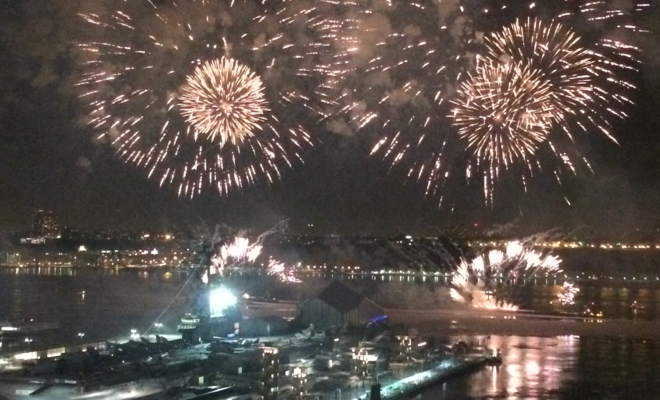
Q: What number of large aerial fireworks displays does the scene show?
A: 2